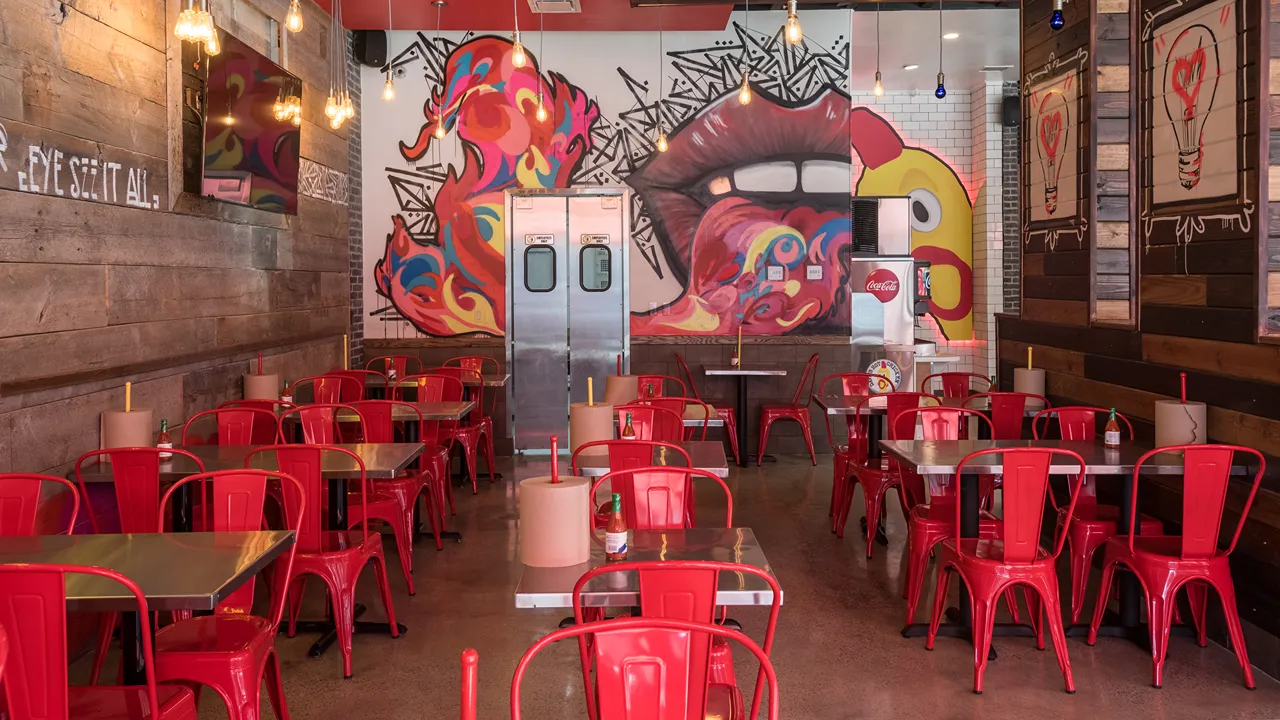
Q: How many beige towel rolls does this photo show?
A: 7